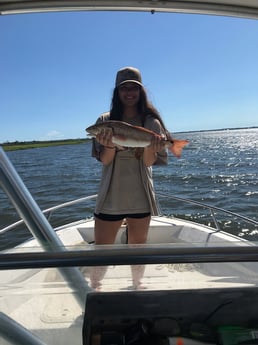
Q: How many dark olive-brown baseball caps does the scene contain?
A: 1